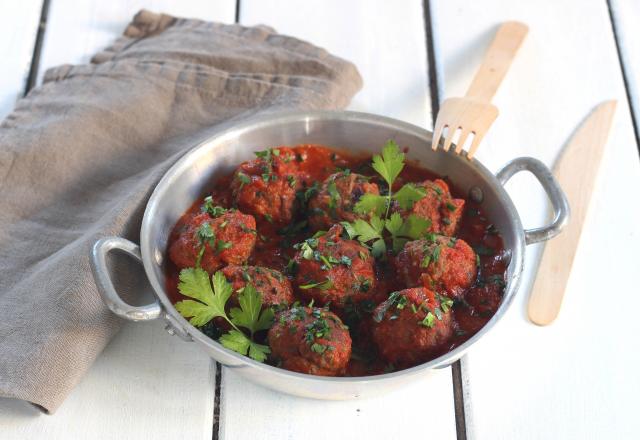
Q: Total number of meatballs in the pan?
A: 9